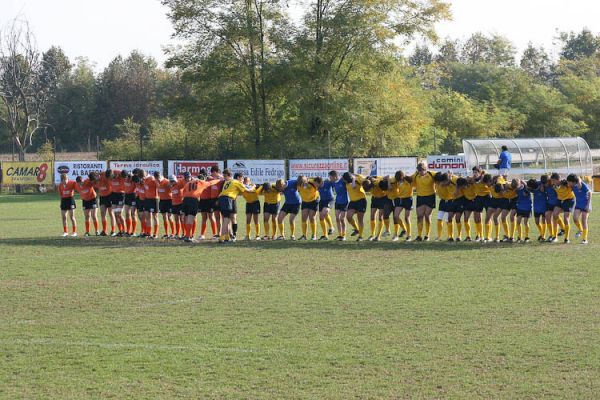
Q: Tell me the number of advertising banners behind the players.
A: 8